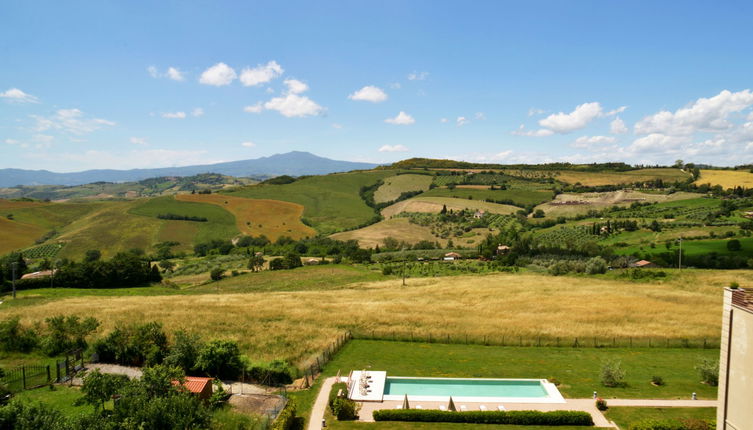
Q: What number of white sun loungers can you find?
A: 6